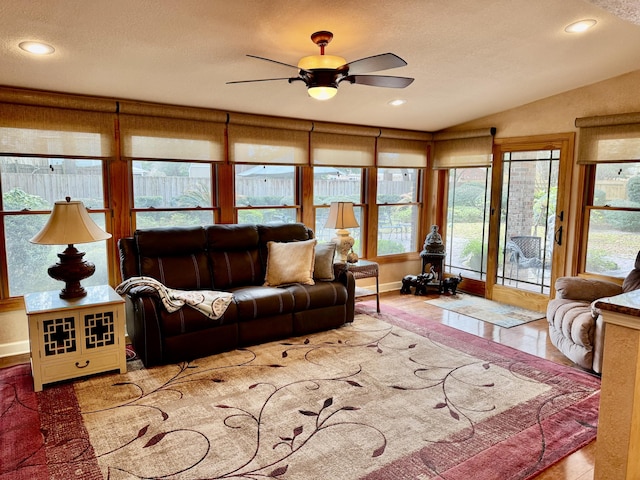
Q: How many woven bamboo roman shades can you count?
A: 7